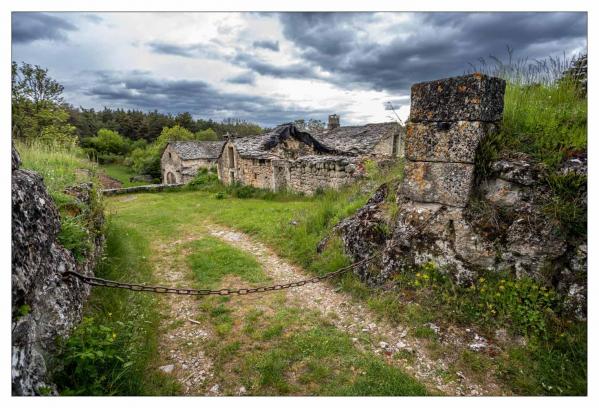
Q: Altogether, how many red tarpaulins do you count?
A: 0